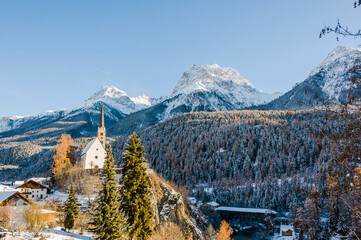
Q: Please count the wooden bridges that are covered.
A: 1